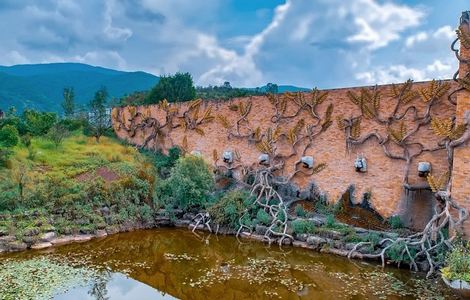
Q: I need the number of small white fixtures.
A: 5